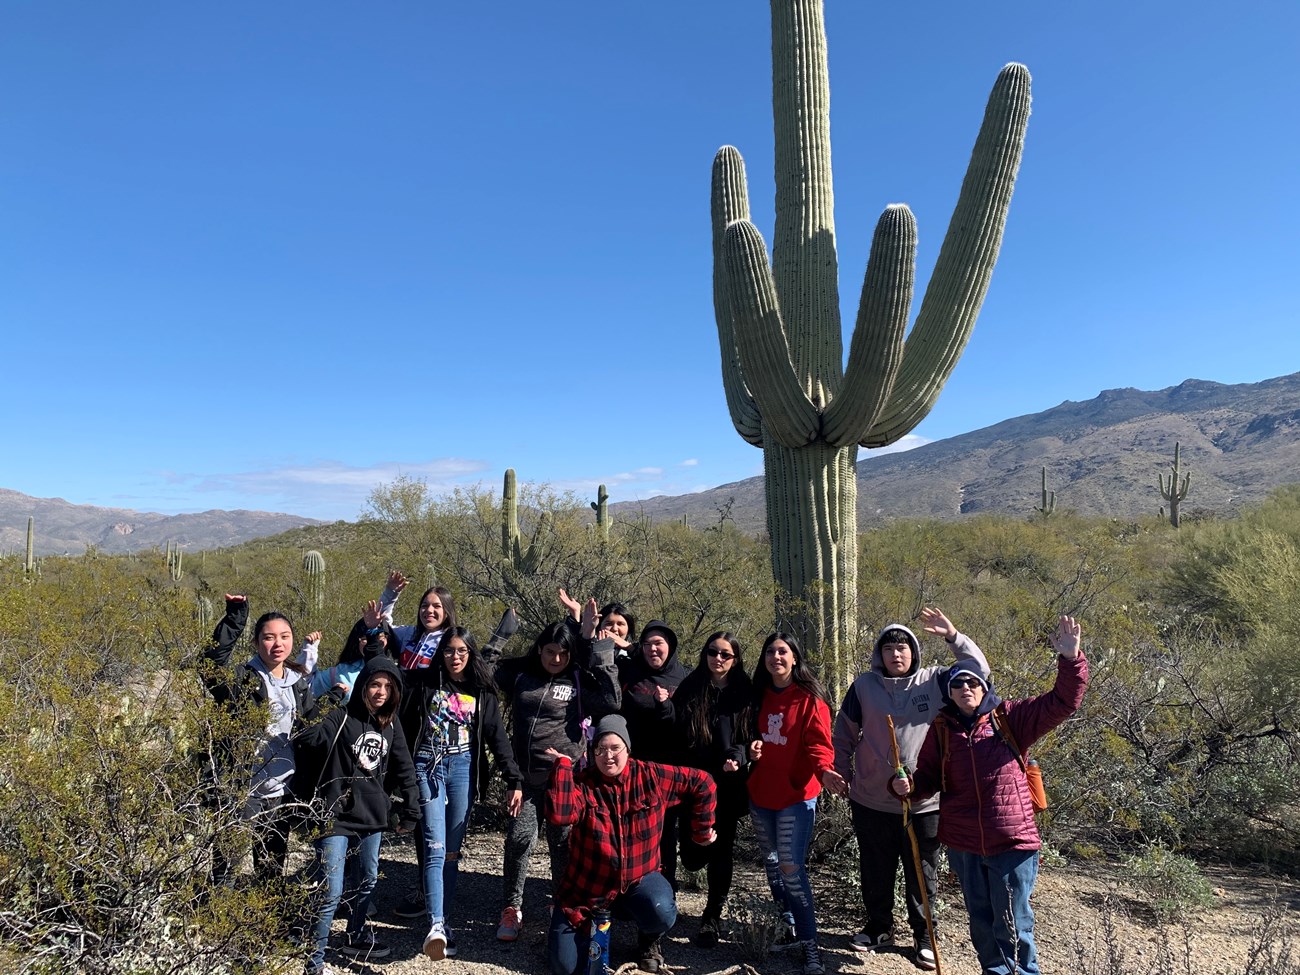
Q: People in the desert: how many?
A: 13